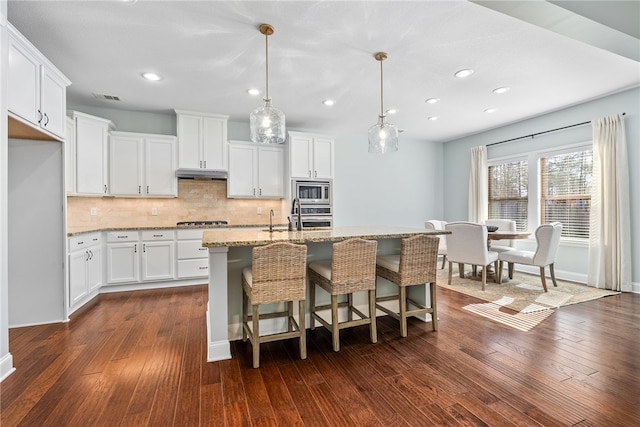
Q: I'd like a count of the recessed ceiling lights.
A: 9